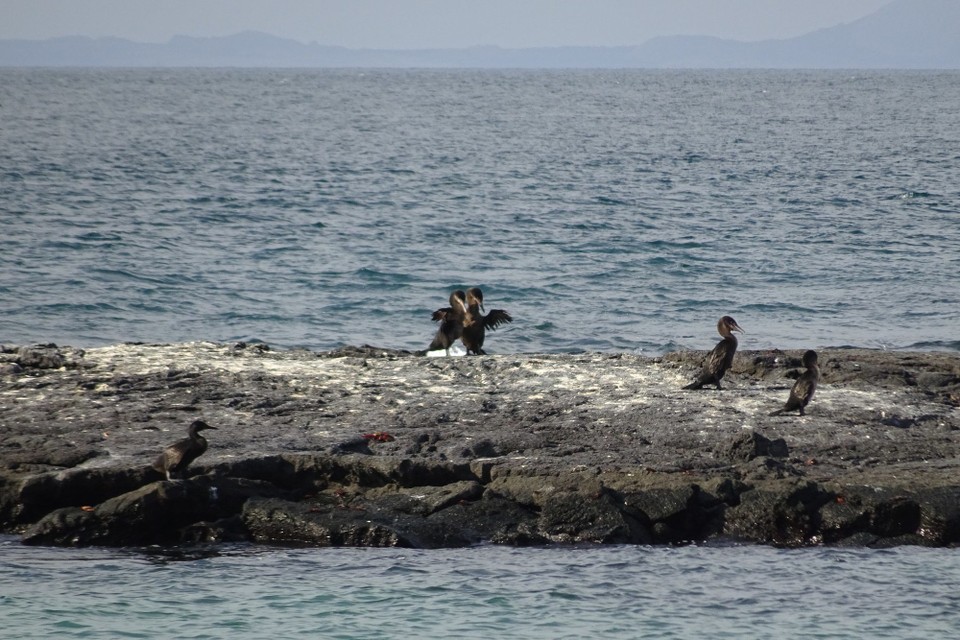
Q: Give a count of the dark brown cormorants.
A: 5